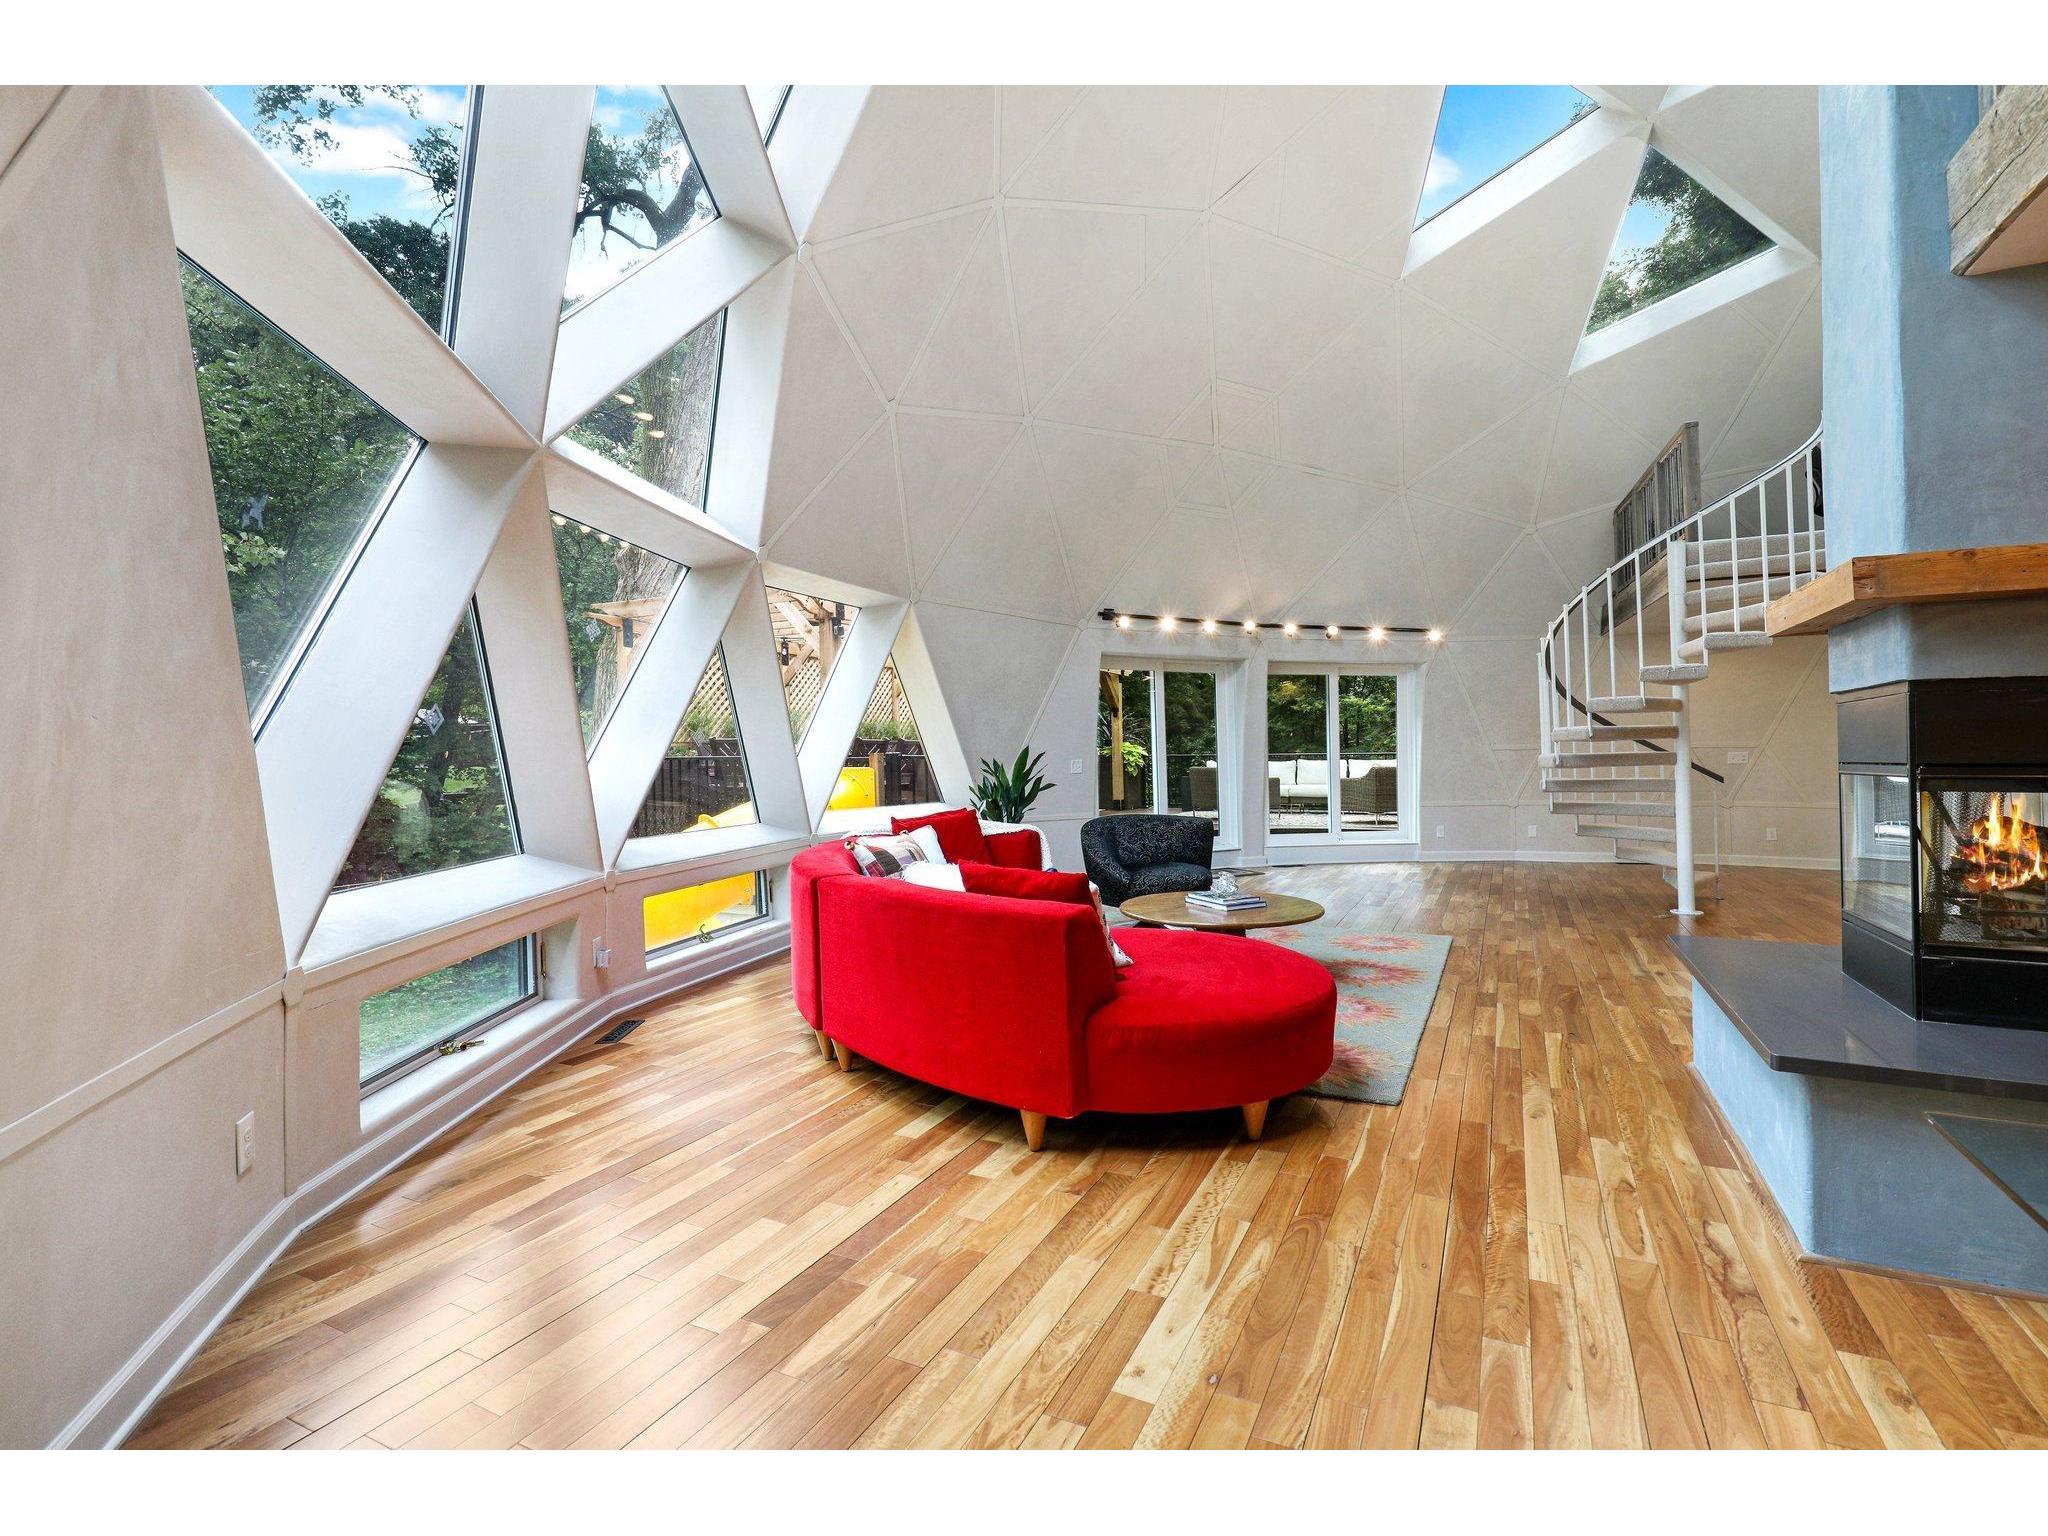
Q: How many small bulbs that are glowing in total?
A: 8